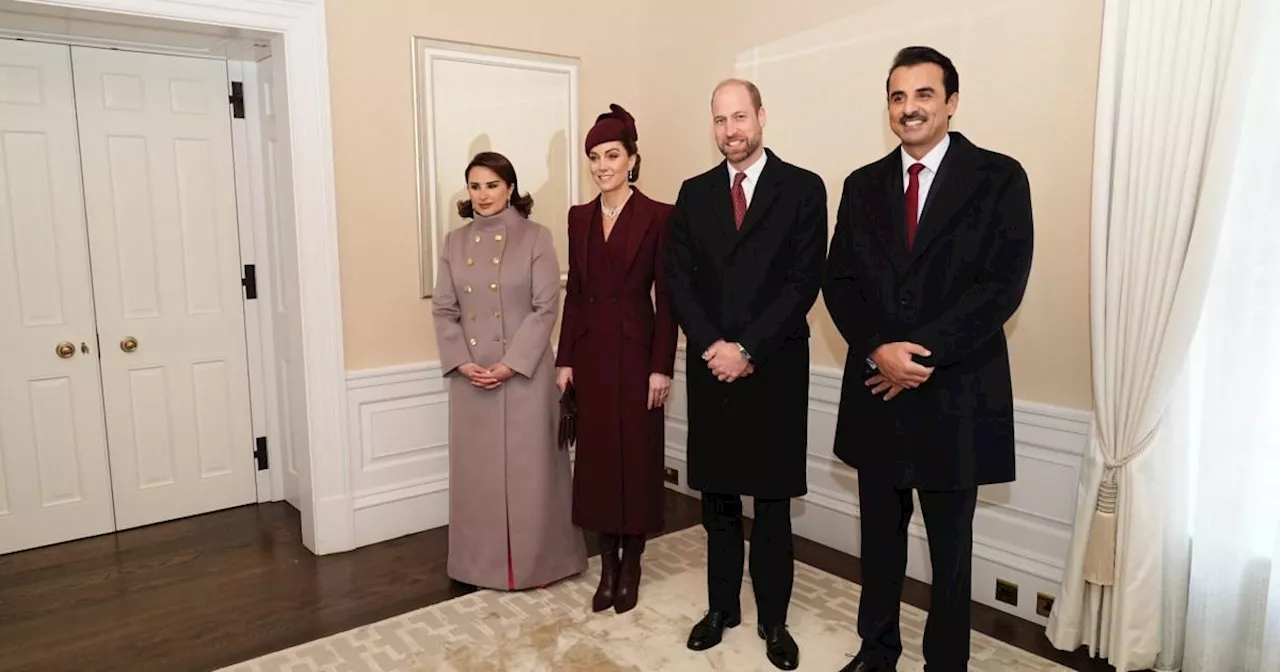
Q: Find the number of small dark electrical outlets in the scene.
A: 3